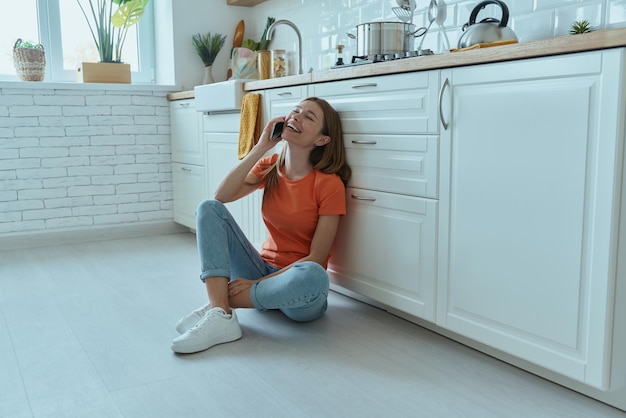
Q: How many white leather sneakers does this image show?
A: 2